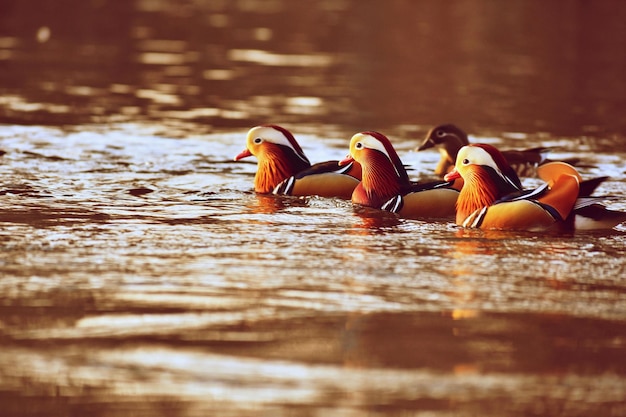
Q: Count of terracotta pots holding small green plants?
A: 0